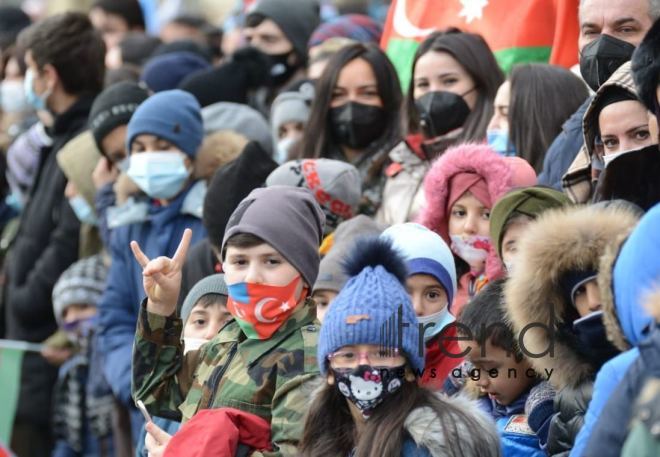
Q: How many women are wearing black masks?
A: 2